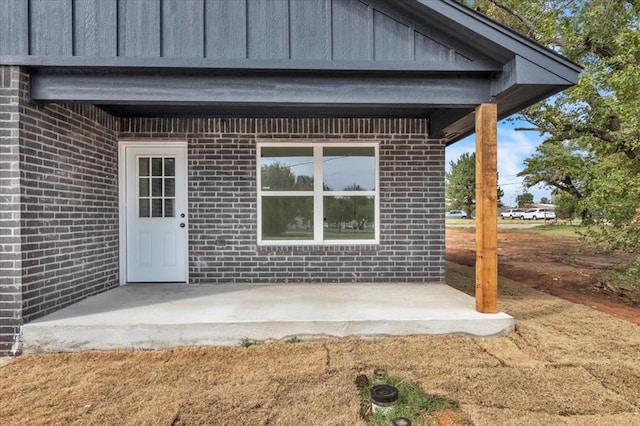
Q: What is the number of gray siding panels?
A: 12